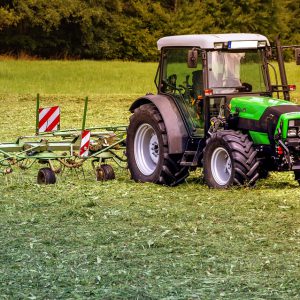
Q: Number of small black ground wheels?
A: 2